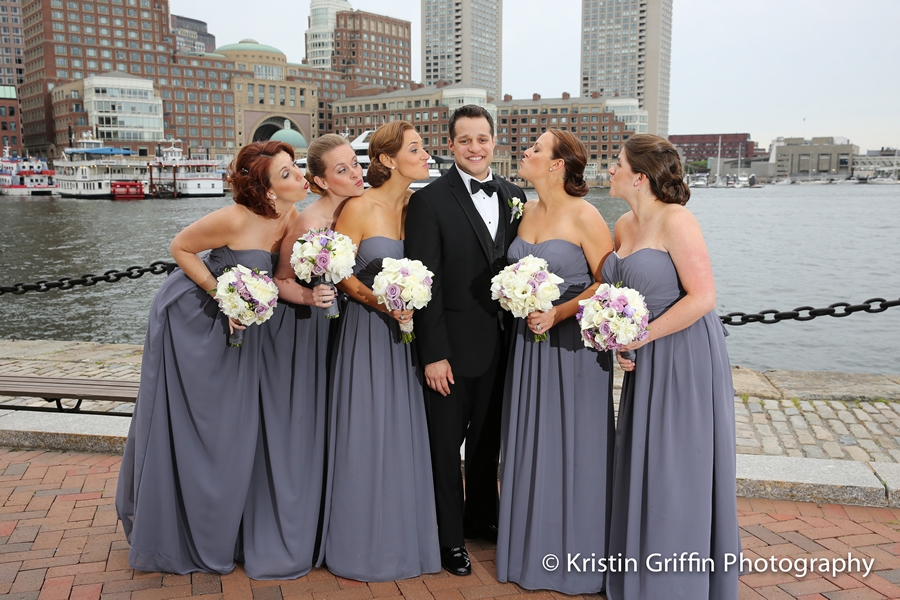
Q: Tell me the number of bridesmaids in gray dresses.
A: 5